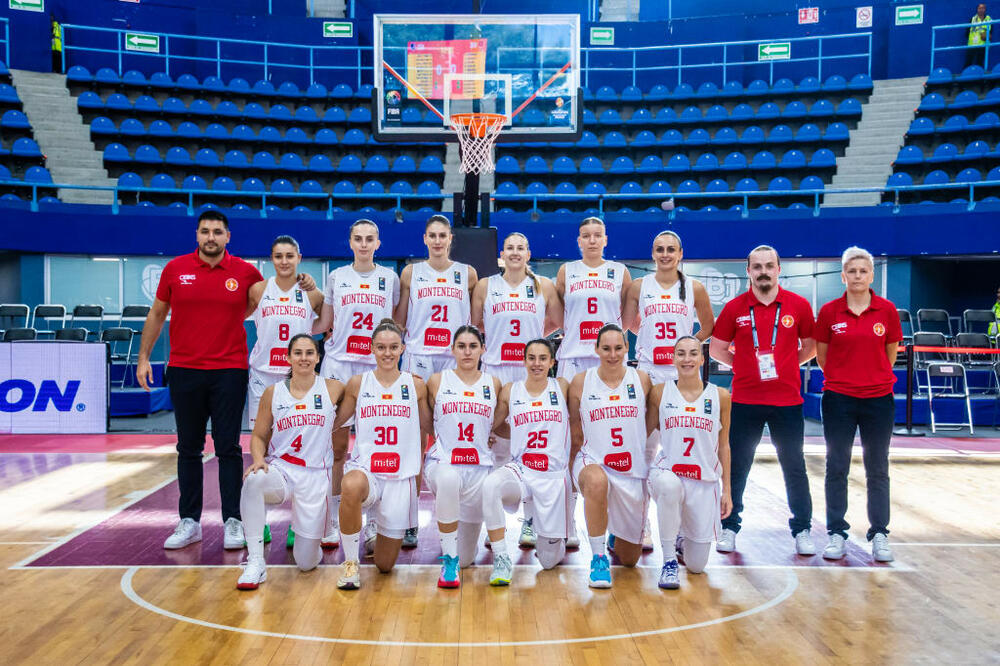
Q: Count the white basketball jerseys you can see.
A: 12